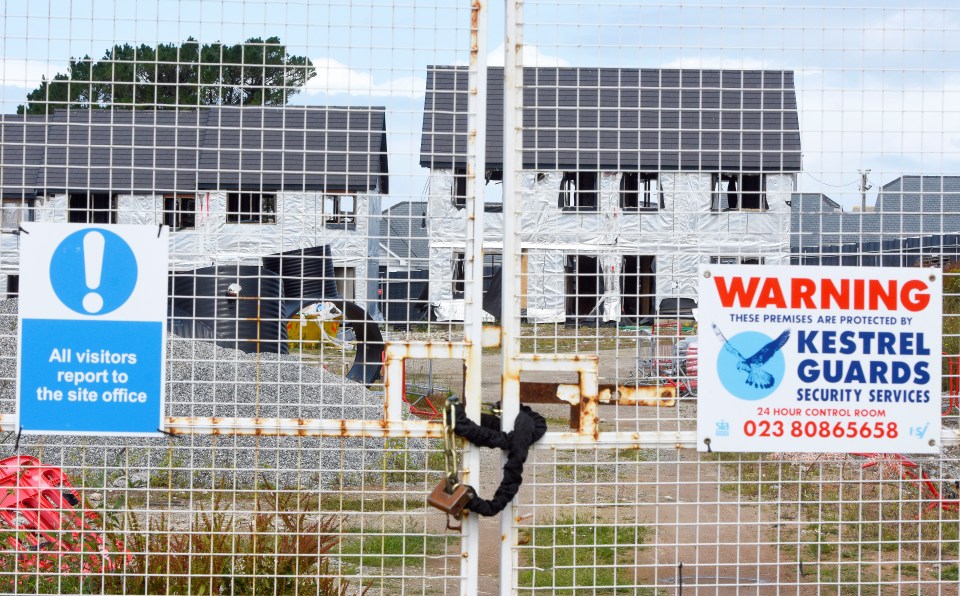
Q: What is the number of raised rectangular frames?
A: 2